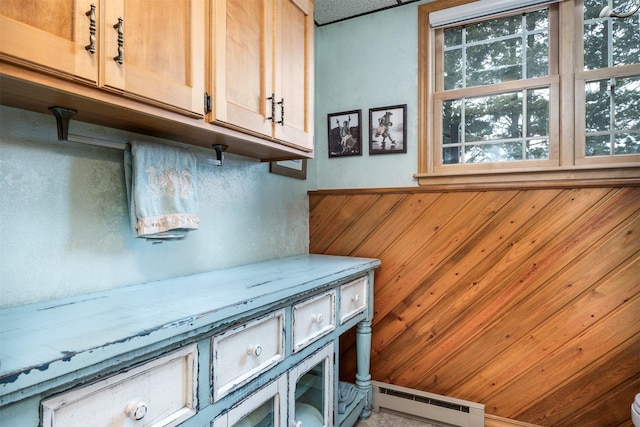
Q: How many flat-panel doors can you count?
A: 4